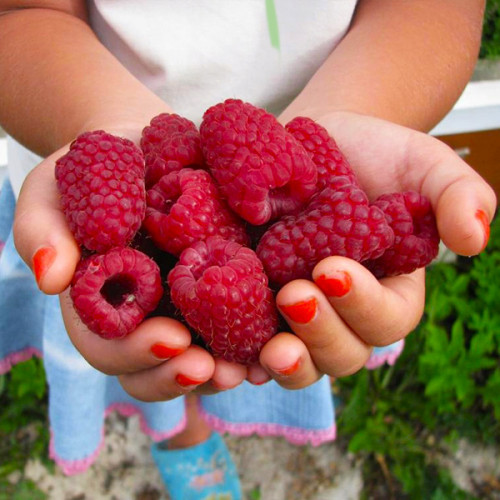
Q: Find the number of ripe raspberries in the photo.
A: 9